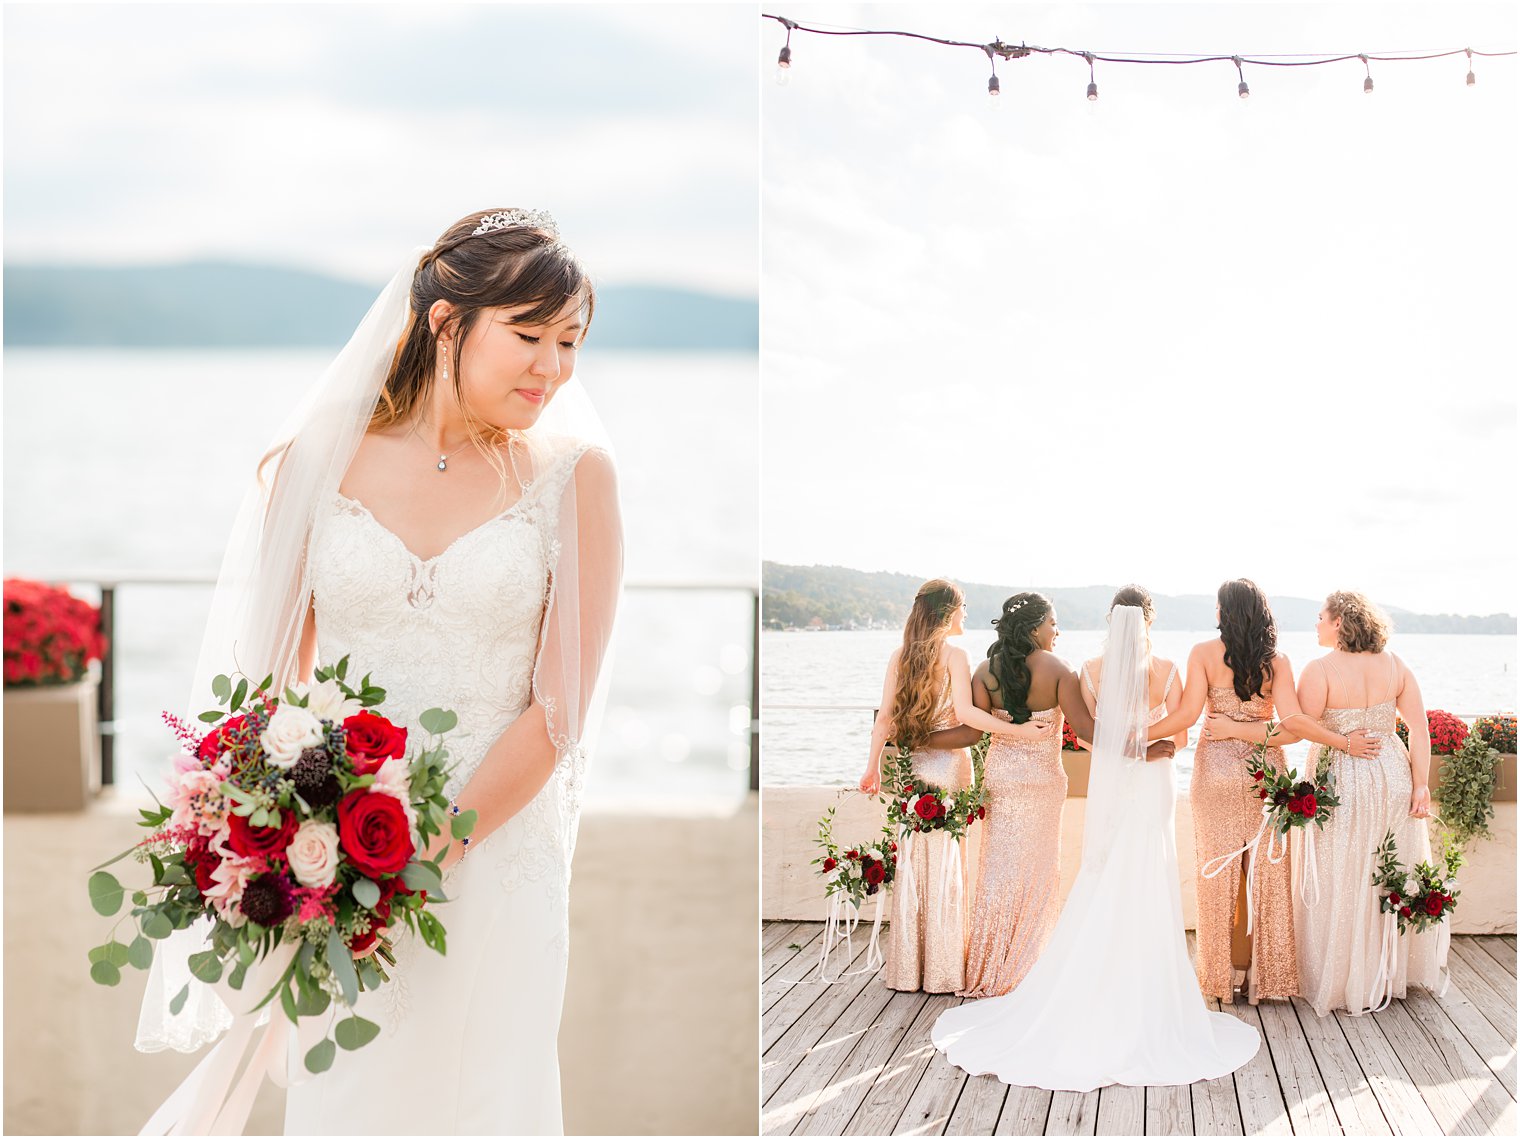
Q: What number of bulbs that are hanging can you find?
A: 6